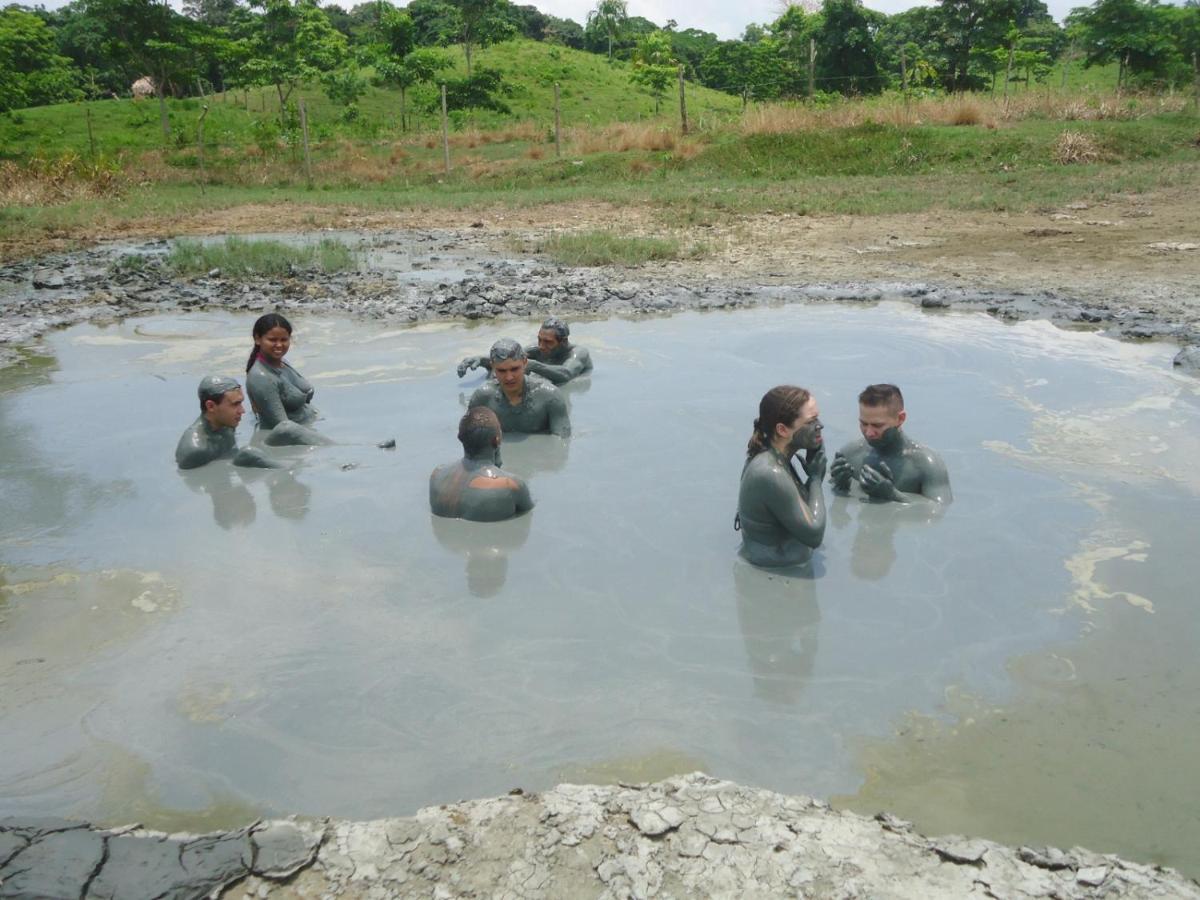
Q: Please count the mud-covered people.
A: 7